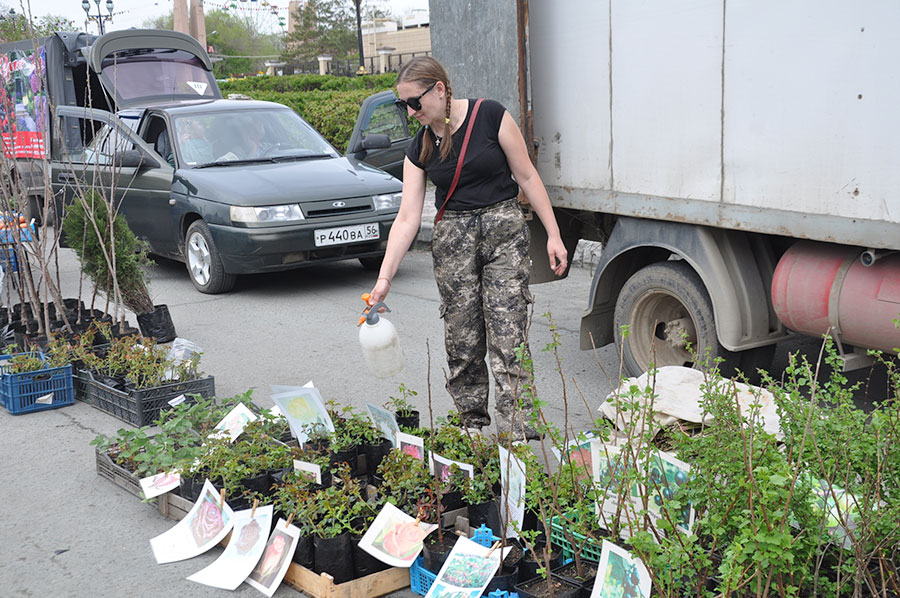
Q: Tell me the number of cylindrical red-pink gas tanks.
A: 1